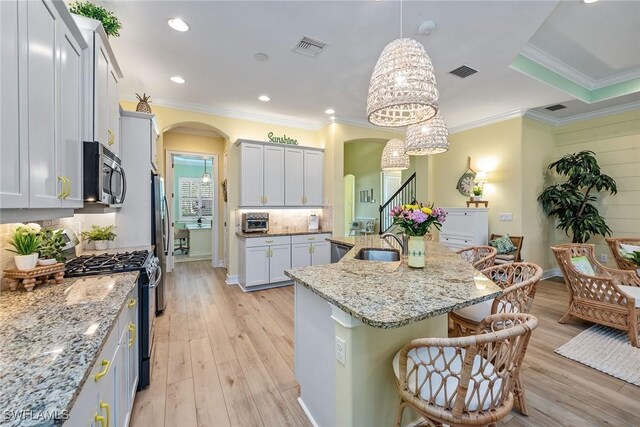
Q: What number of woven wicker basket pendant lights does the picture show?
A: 3